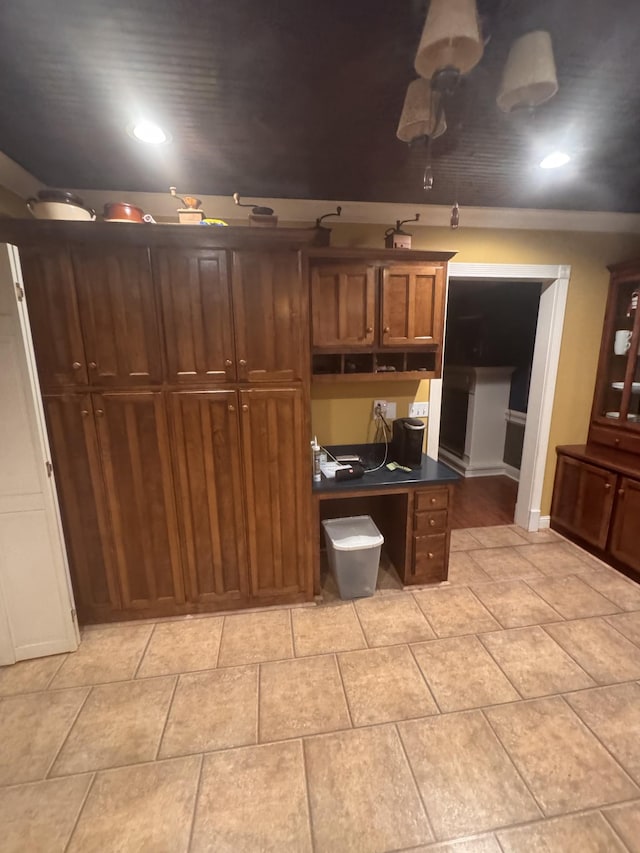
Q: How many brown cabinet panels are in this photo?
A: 12